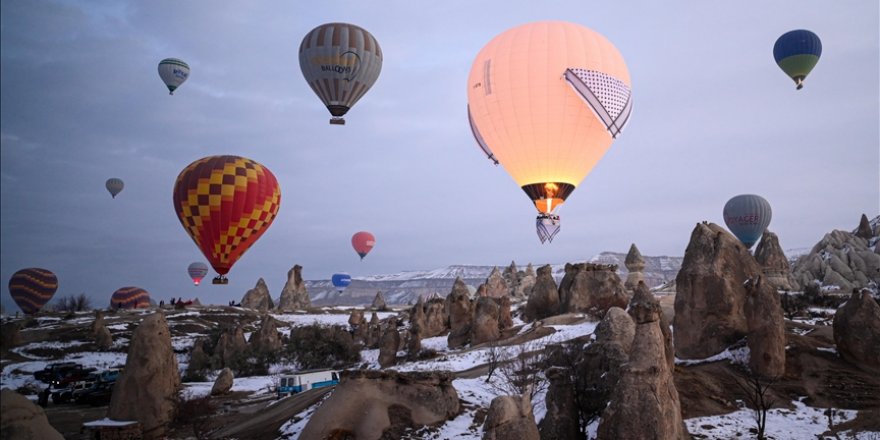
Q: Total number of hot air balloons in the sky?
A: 12